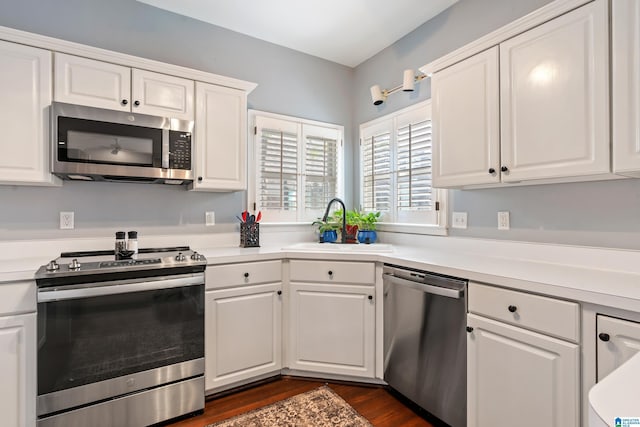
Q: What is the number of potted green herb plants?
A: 3